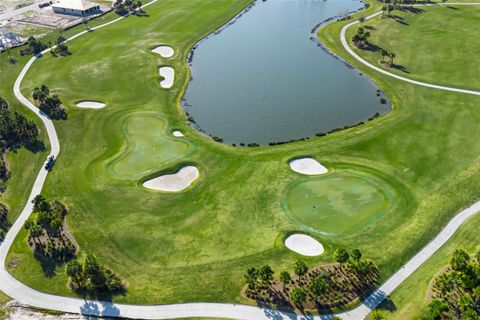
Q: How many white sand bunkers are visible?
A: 7